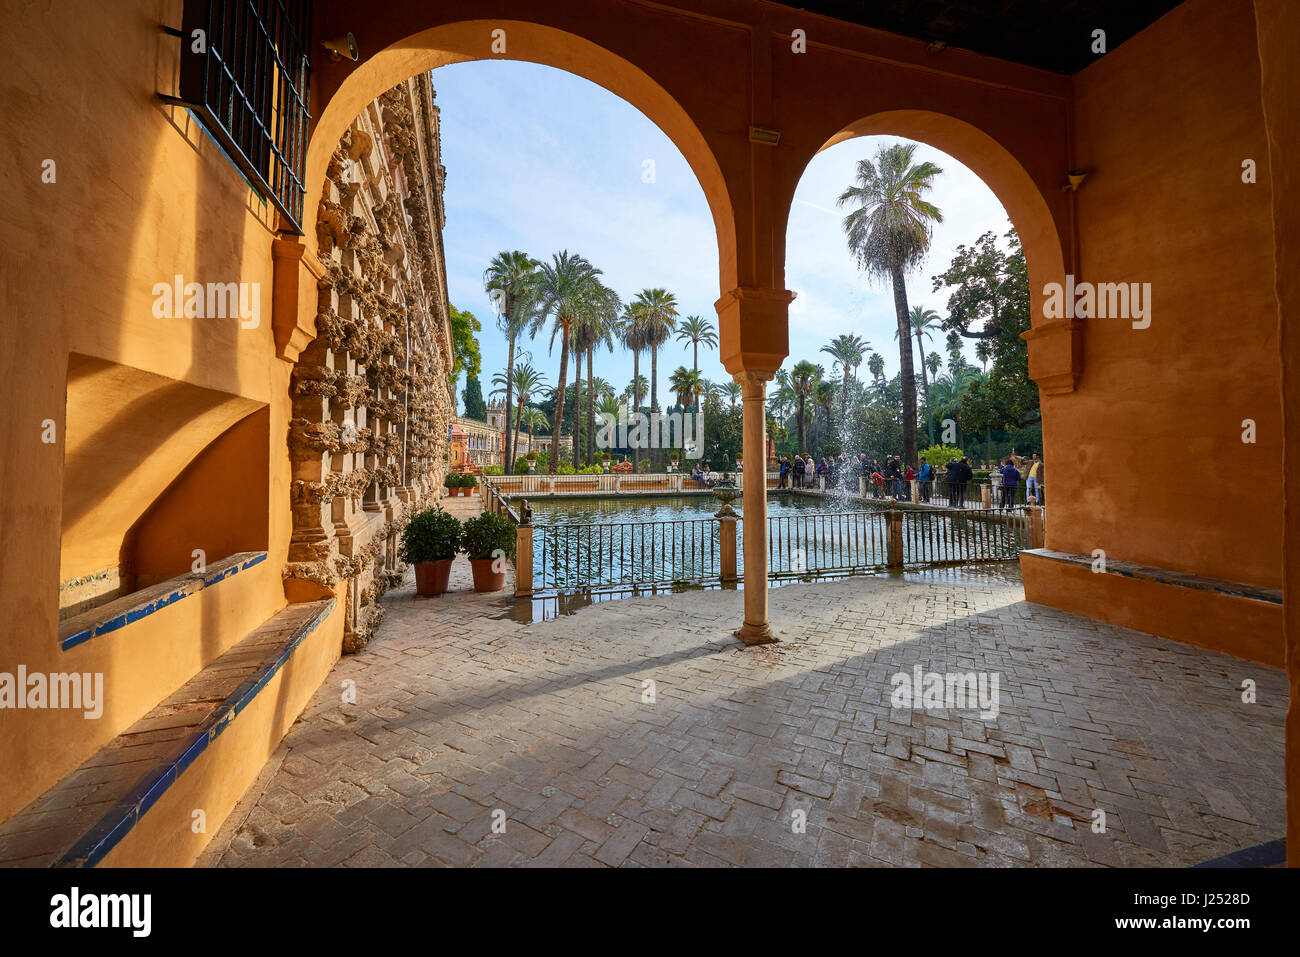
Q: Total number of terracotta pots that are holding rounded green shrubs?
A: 4